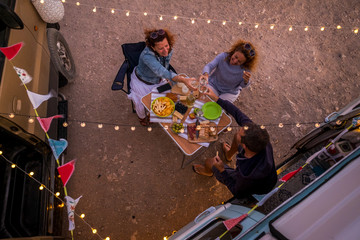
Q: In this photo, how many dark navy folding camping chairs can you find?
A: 1